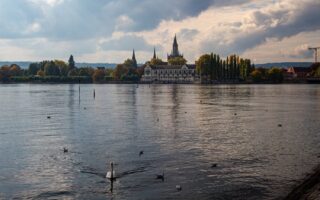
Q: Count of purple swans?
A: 0